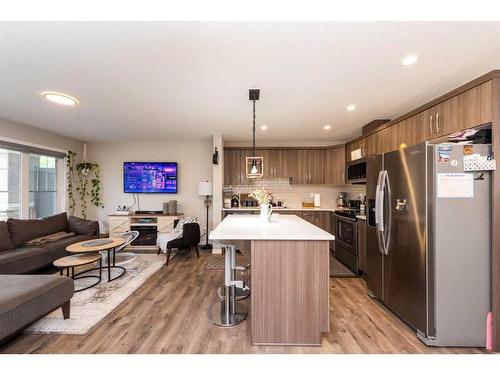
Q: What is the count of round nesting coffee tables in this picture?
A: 2